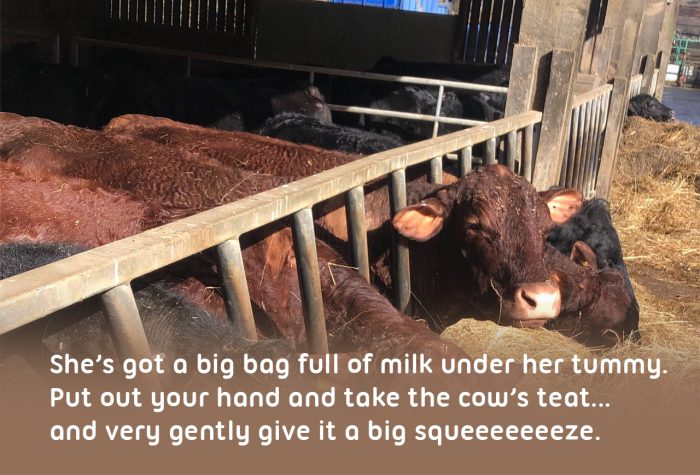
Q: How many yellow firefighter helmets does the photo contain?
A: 0